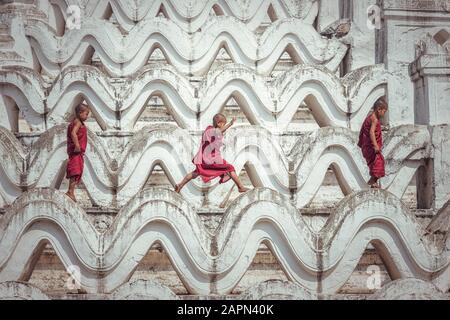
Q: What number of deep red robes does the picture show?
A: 3